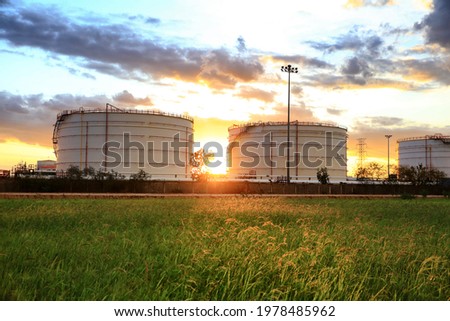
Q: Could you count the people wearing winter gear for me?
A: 0